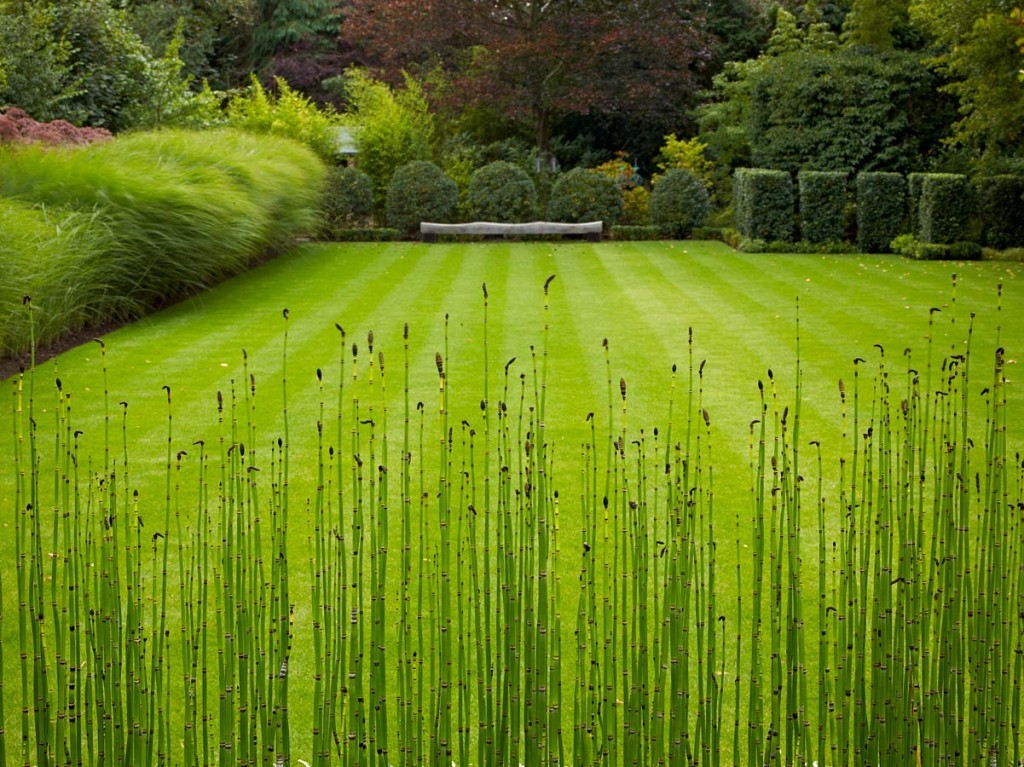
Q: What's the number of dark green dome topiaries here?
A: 5